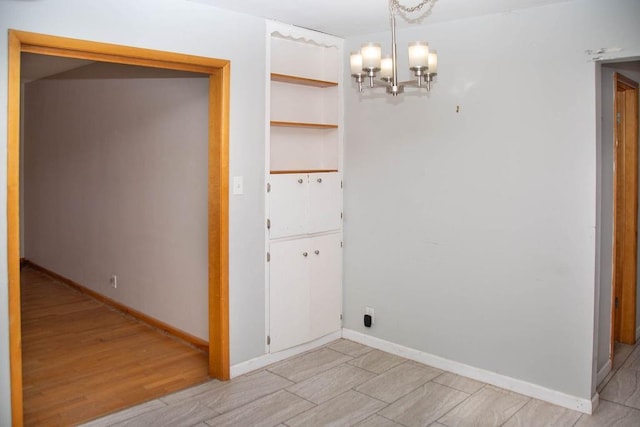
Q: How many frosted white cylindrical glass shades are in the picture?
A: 5